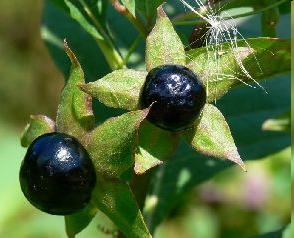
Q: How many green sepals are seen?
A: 10